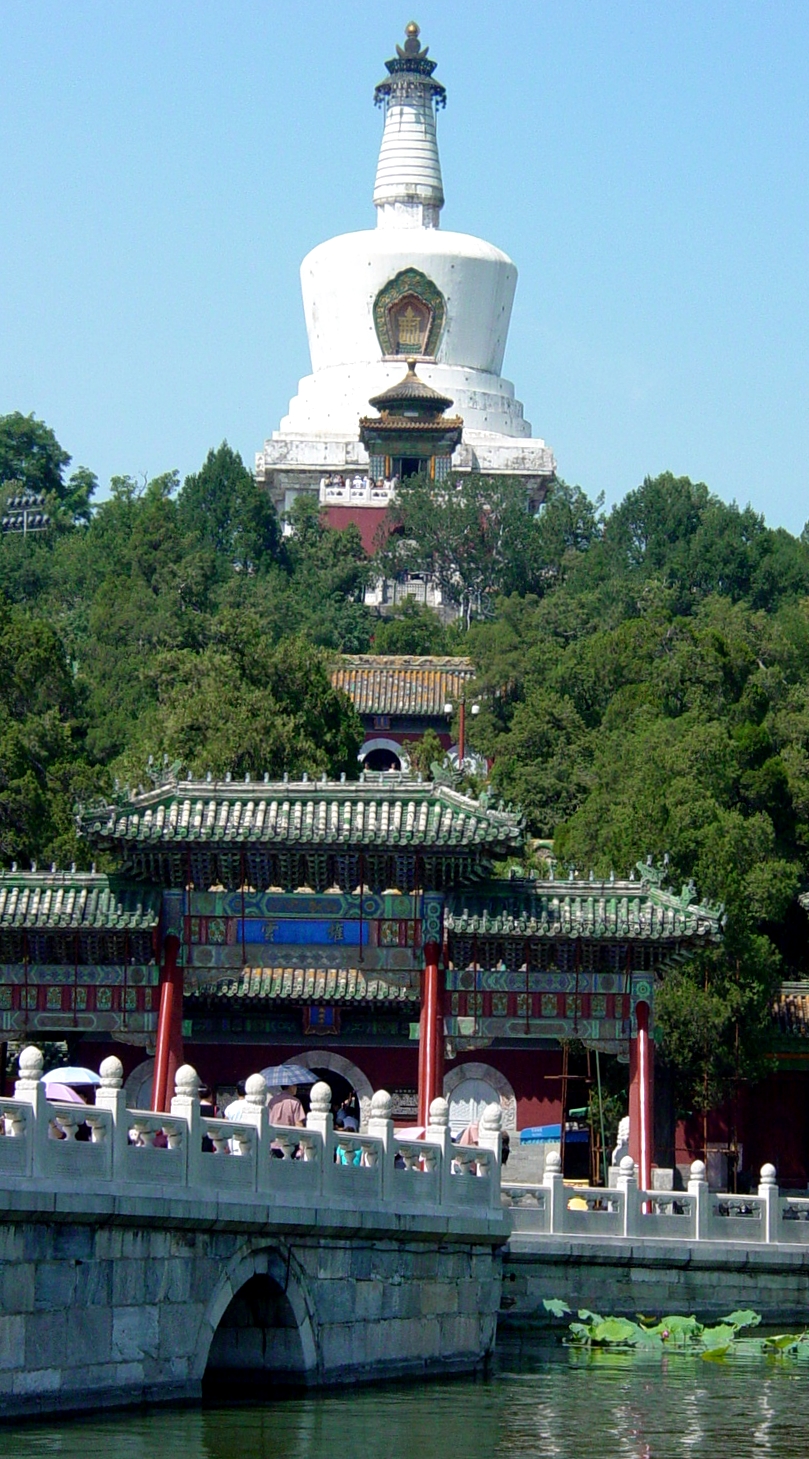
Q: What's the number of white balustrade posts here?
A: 12